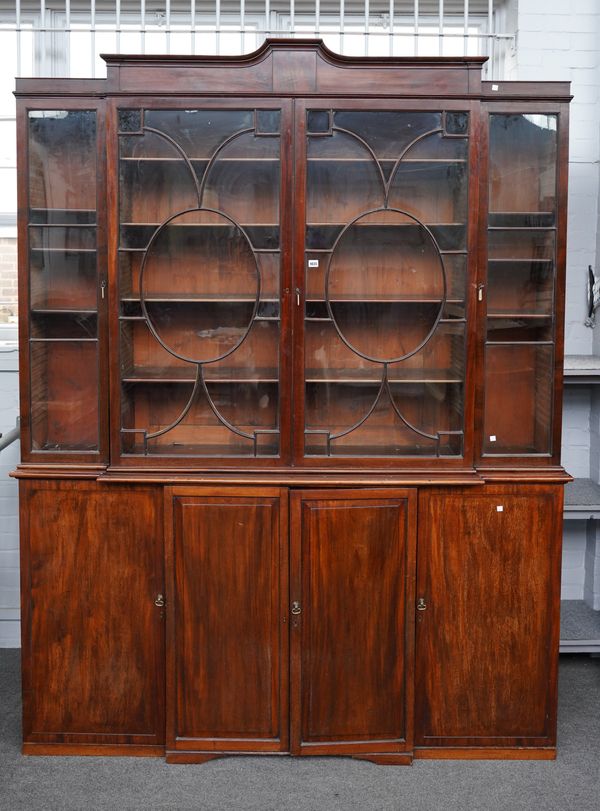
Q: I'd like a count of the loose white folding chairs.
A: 0